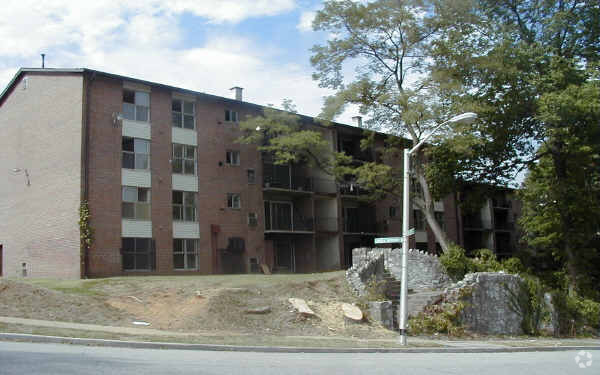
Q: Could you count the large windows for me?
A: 8